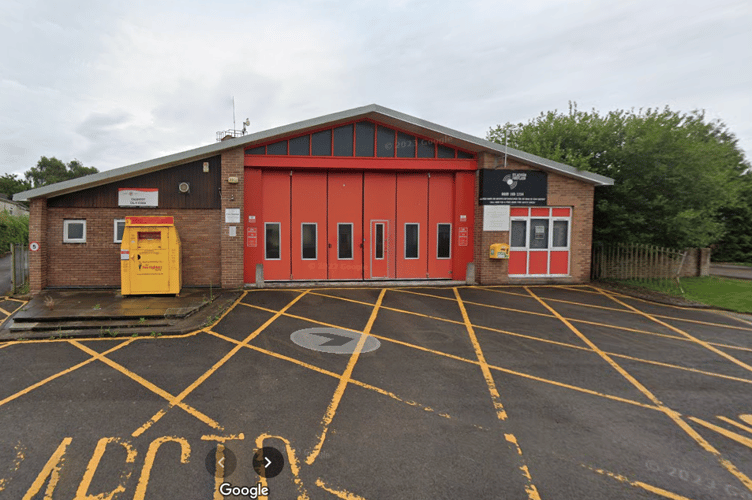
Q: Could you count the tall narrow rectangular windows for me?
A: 6